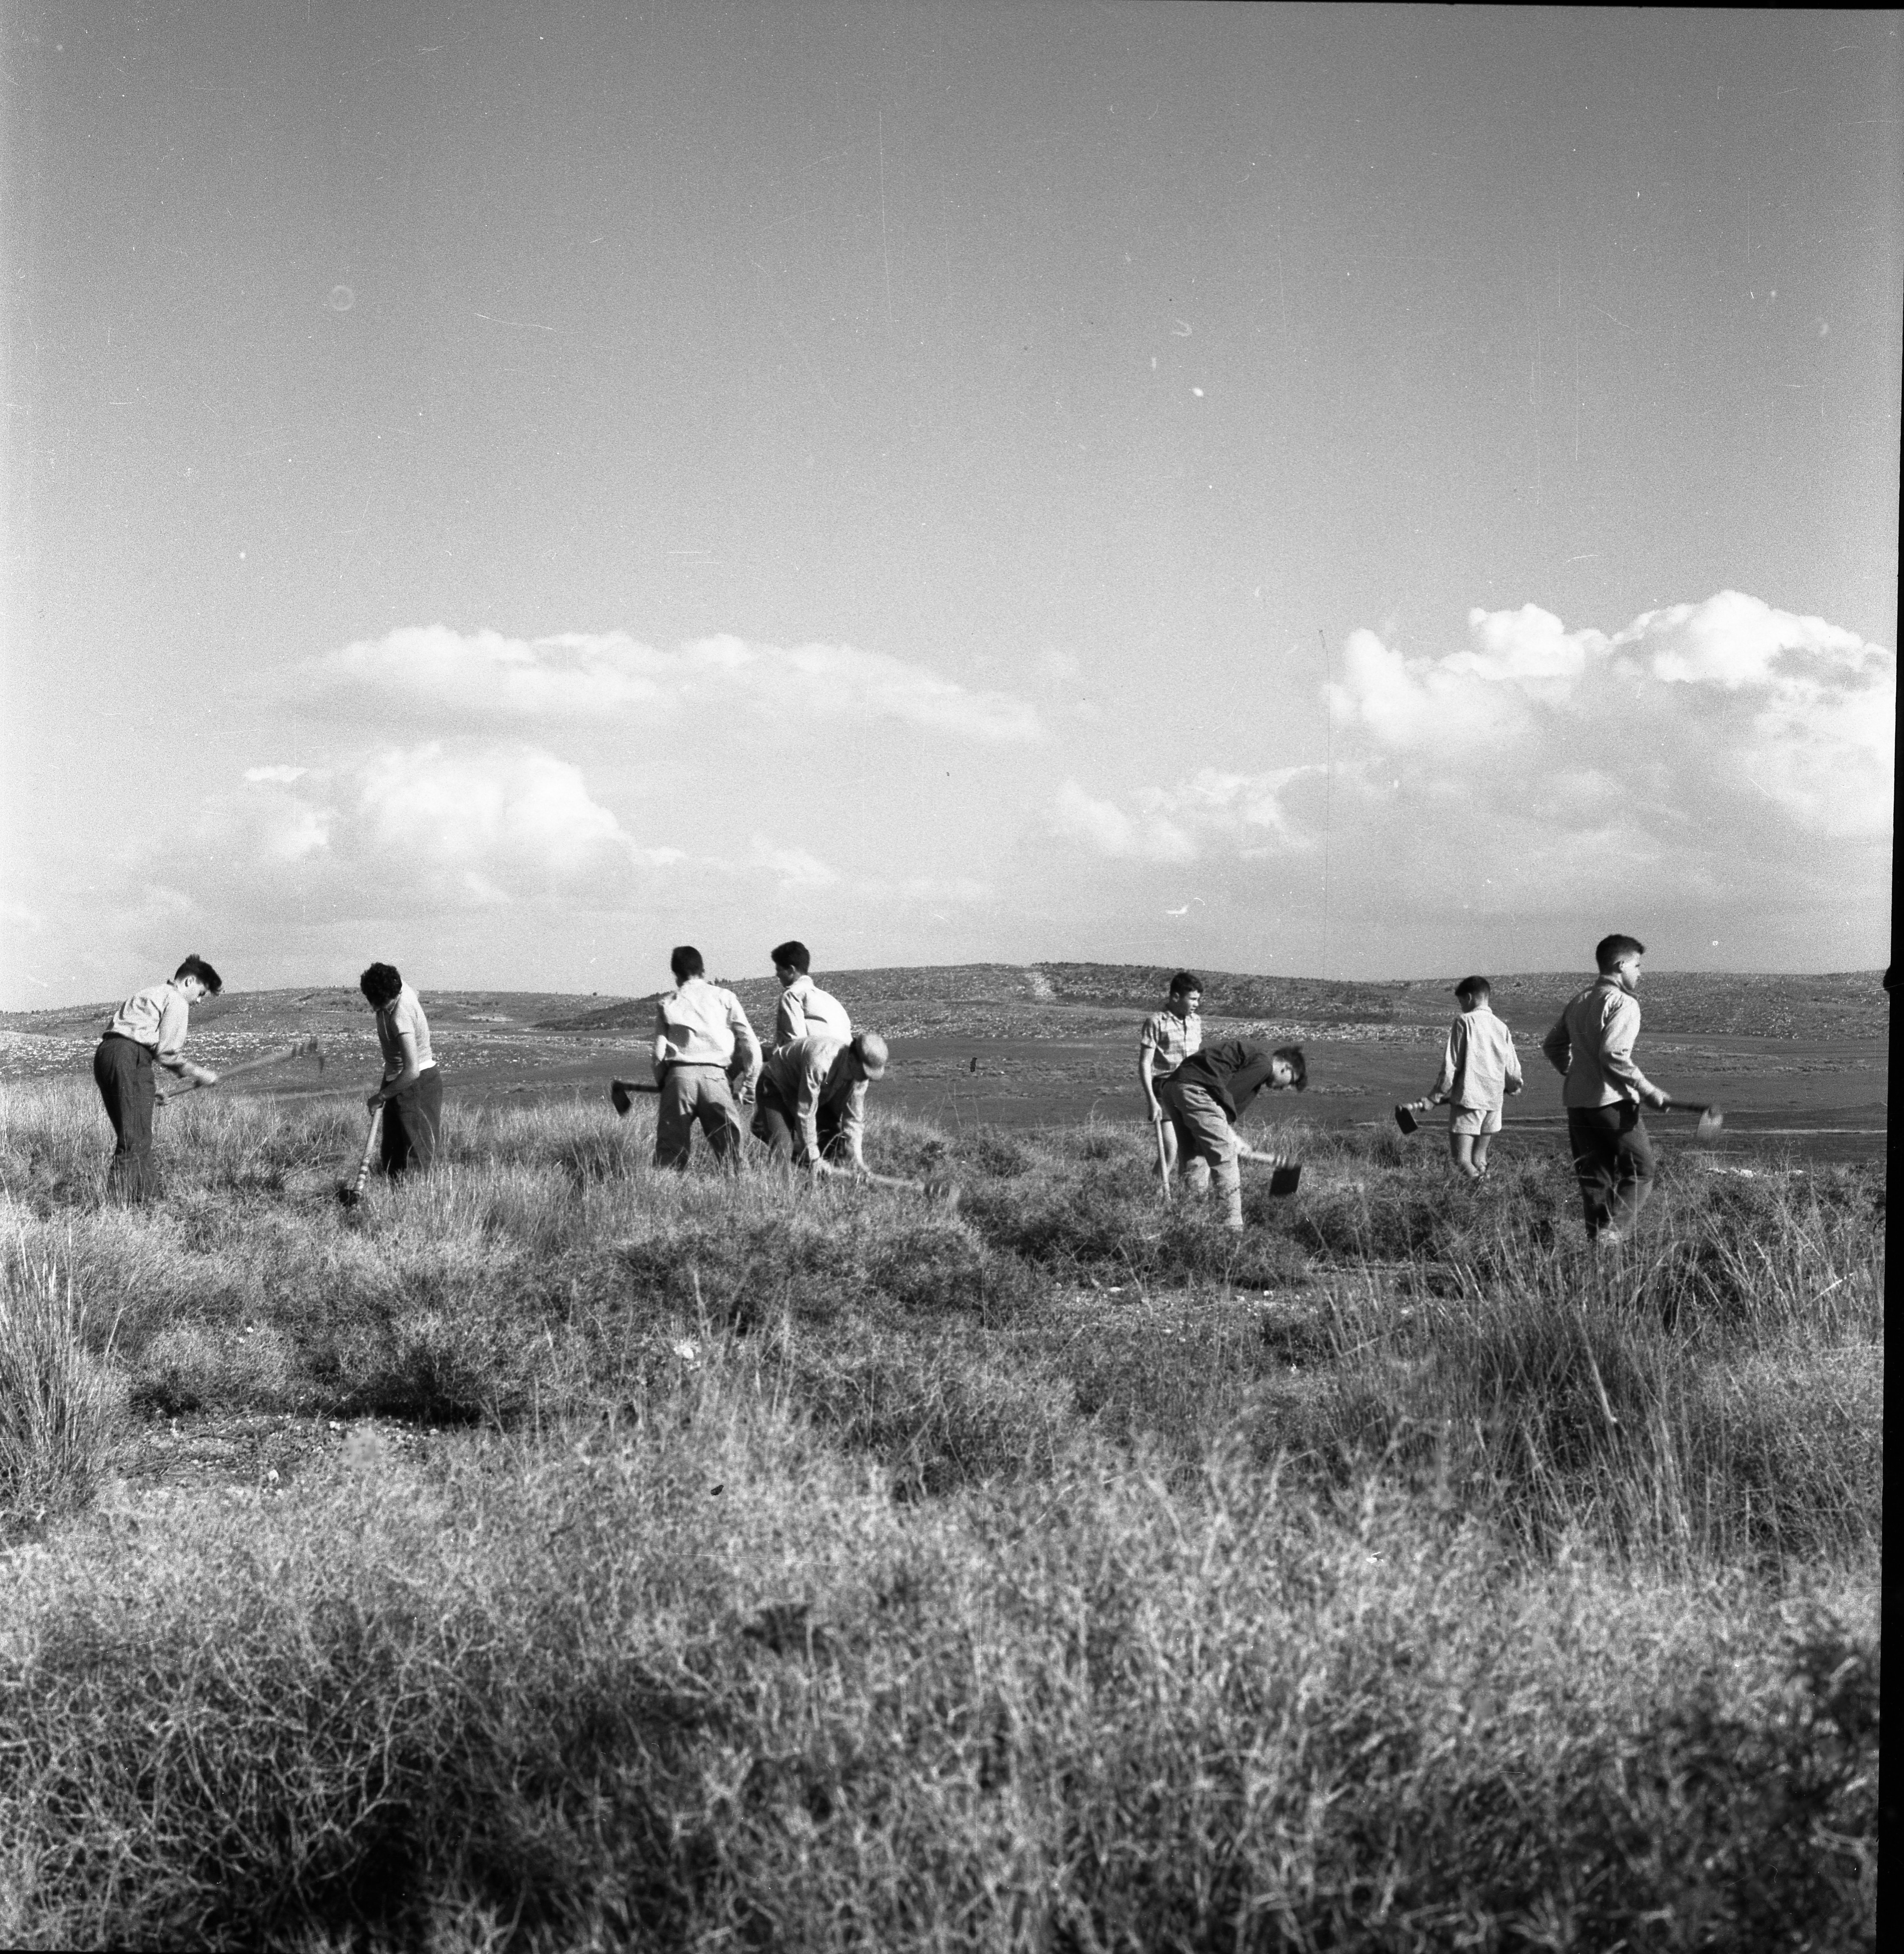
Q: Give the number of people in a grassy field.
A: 9